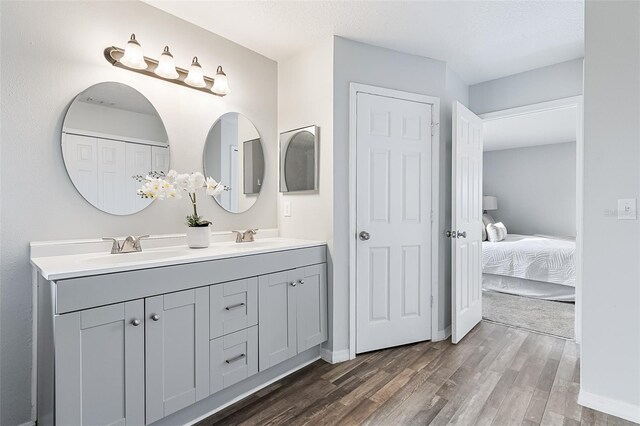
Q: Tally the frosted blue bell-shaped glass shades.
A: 0